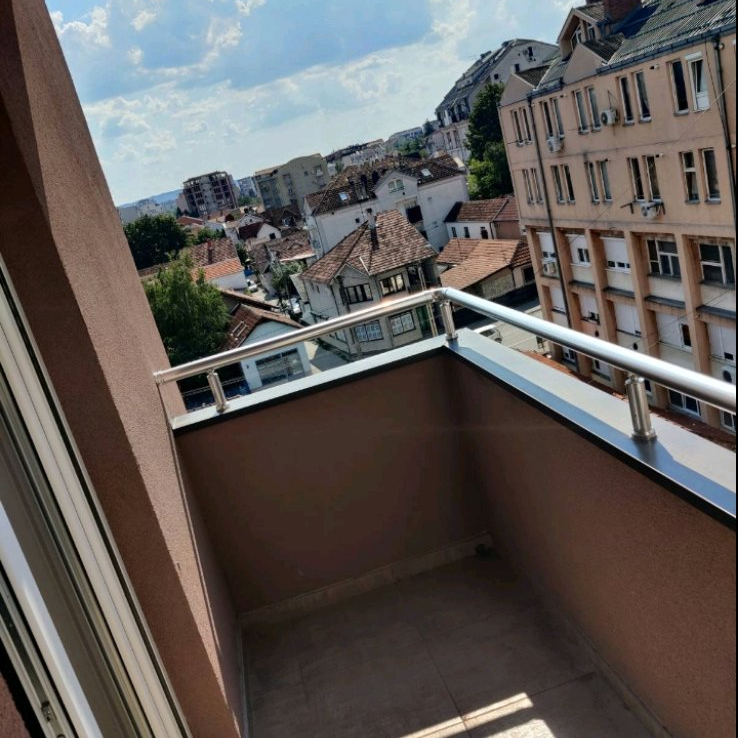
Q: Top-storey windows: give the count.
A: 10